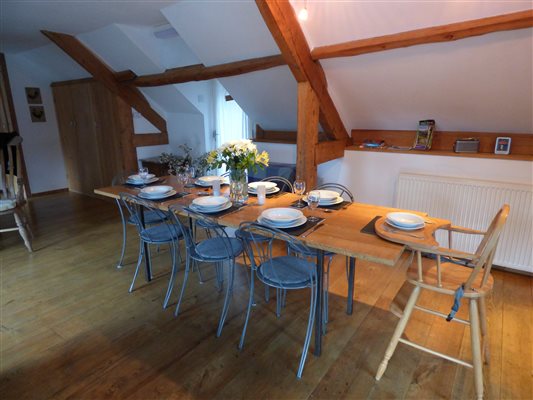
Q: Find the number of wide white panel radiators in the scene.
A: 1